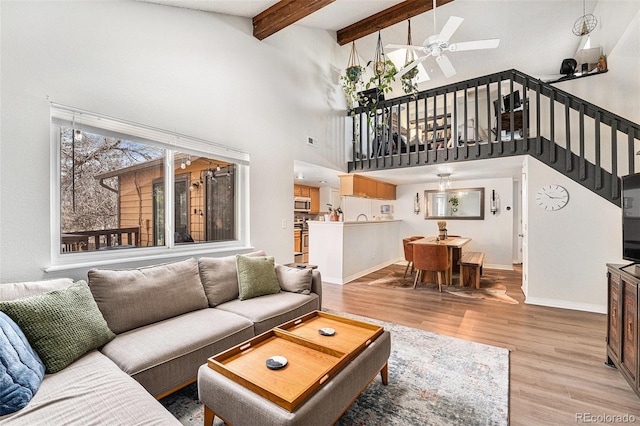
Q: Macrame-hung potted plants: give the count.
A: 3